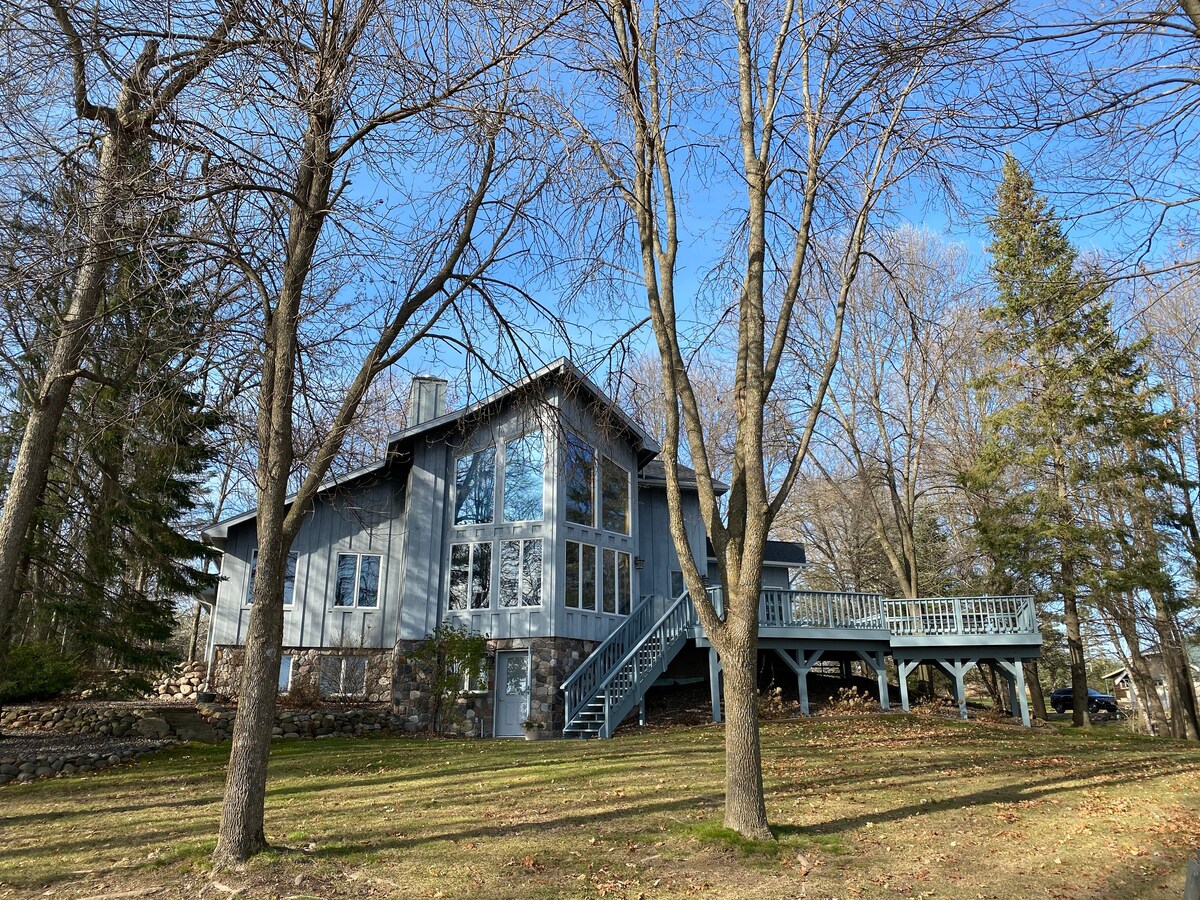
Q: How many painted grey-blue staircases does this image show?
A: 1